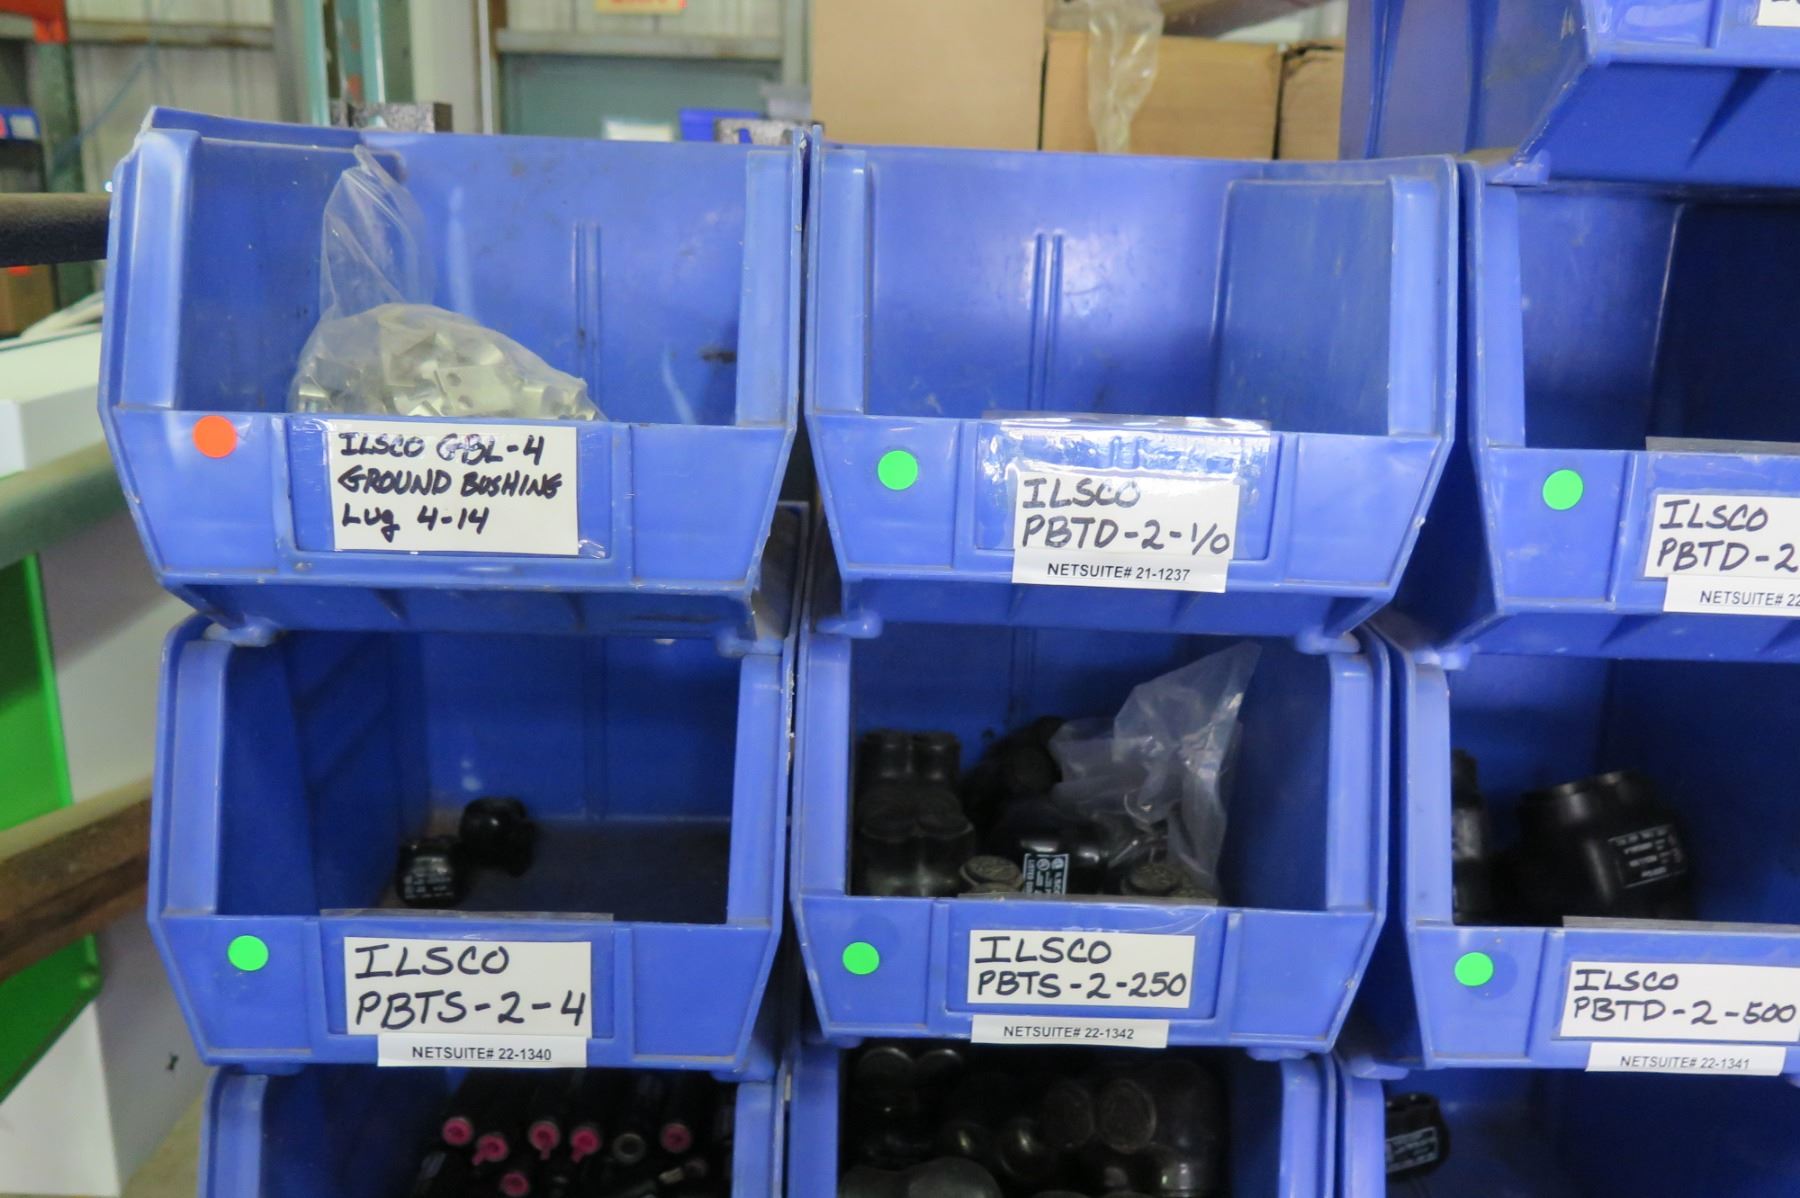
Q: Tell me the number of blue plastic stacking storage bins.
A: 10